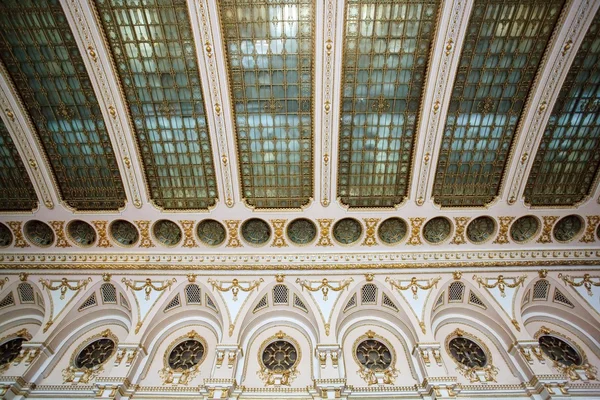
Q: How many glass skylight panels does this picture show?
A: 7